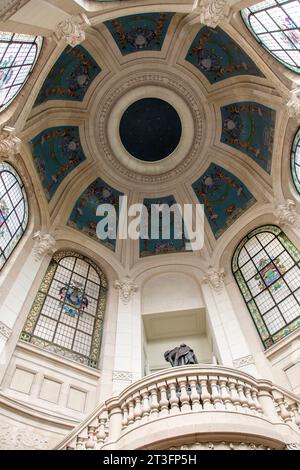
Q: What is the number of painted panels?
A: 8